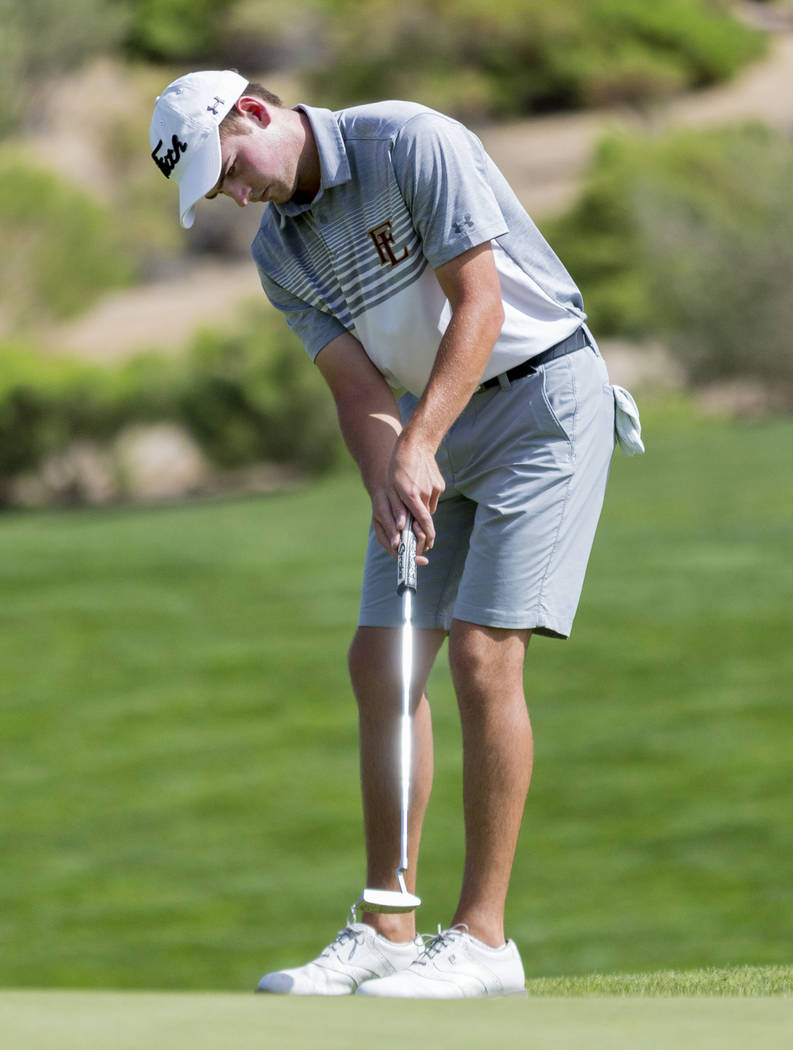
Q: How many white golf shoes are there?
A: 2